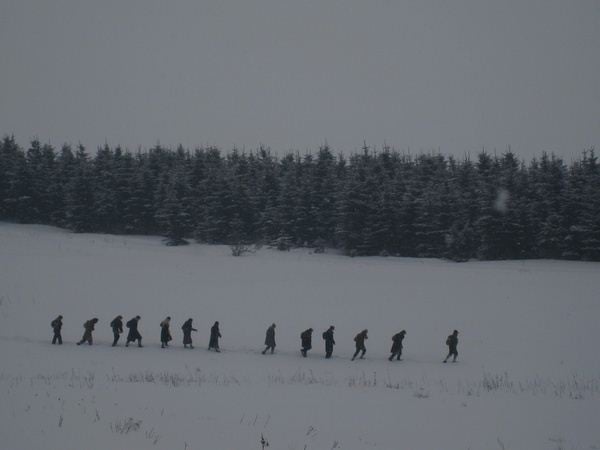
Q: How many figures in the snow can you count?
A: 13